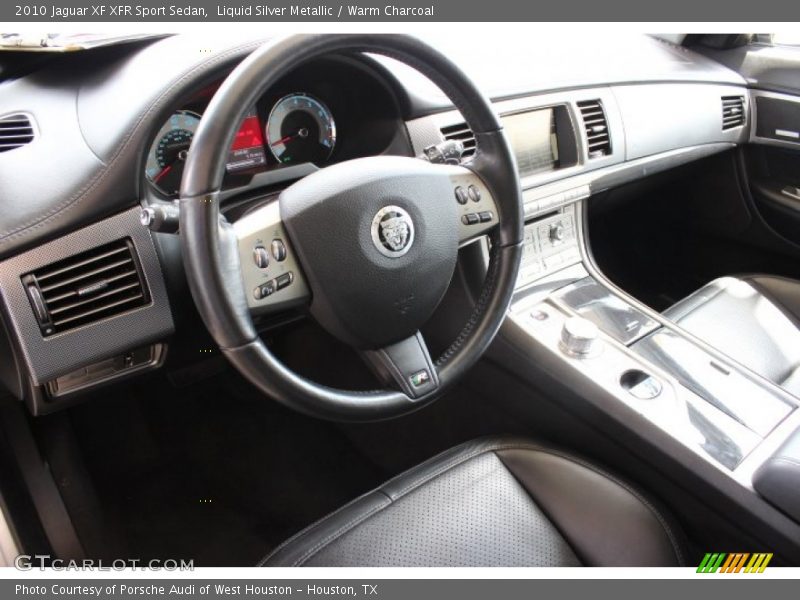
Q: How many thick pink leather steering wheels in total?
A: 0